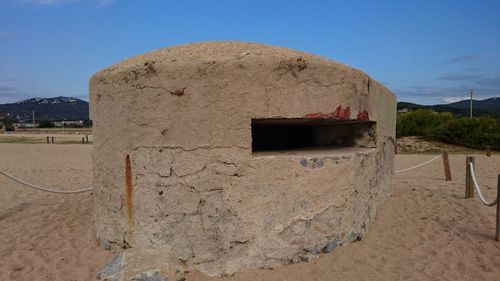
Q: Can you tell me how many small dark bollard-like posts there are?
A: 4